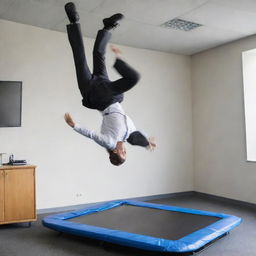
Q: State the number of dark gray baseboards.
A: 2